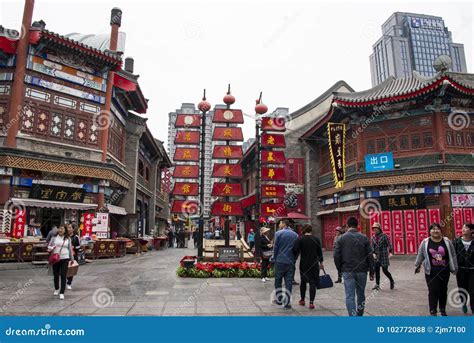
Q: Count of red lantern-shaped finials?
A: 3